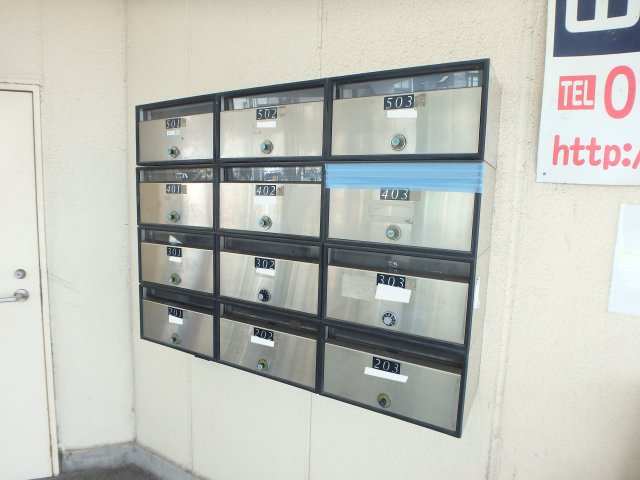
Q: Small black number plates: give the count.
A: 12